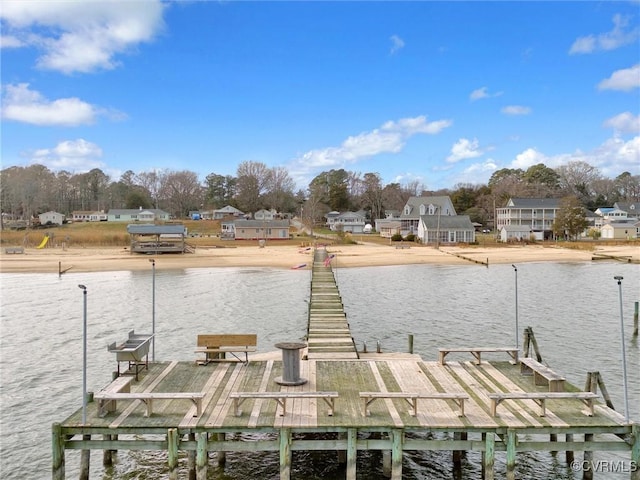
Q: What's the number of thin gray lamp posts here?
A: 4